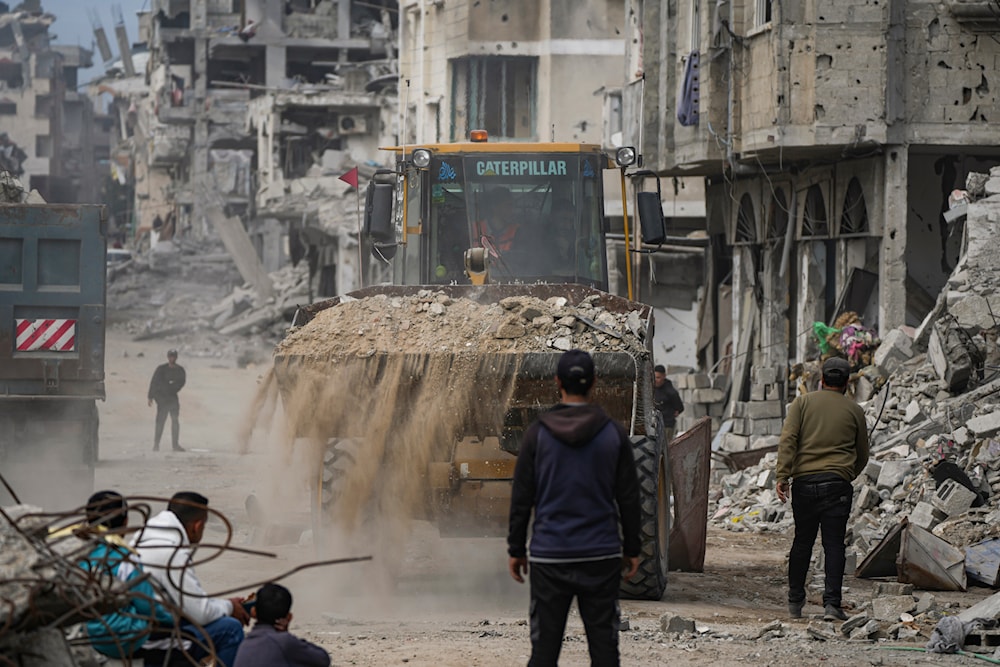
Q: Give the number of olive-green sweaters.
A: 1